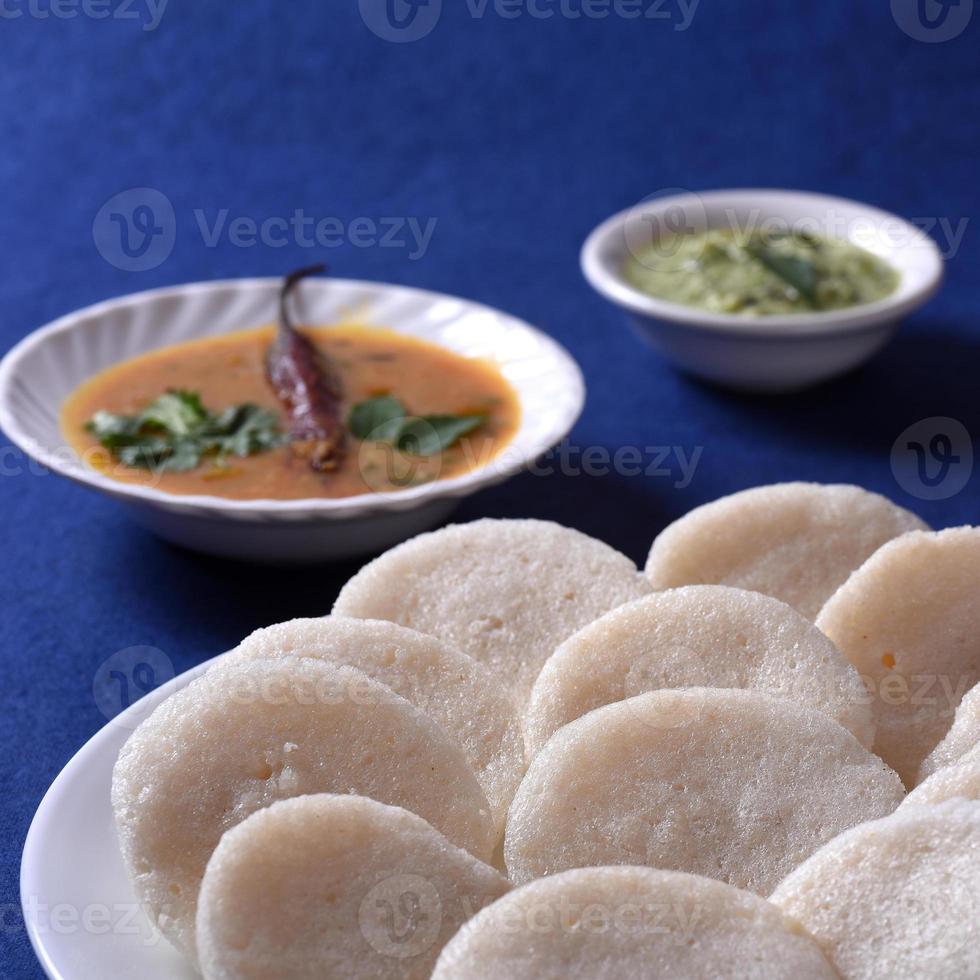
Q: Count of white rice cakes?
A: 12